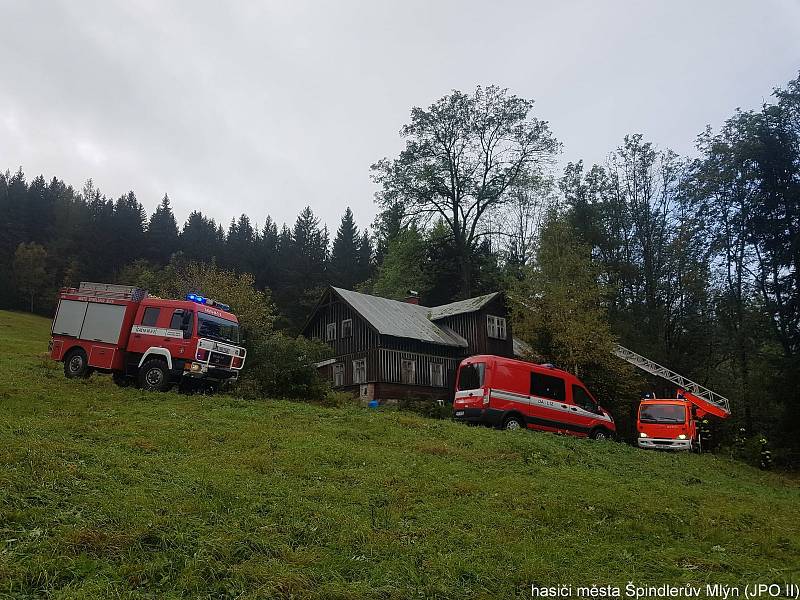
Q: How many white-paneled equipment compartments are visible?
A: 2